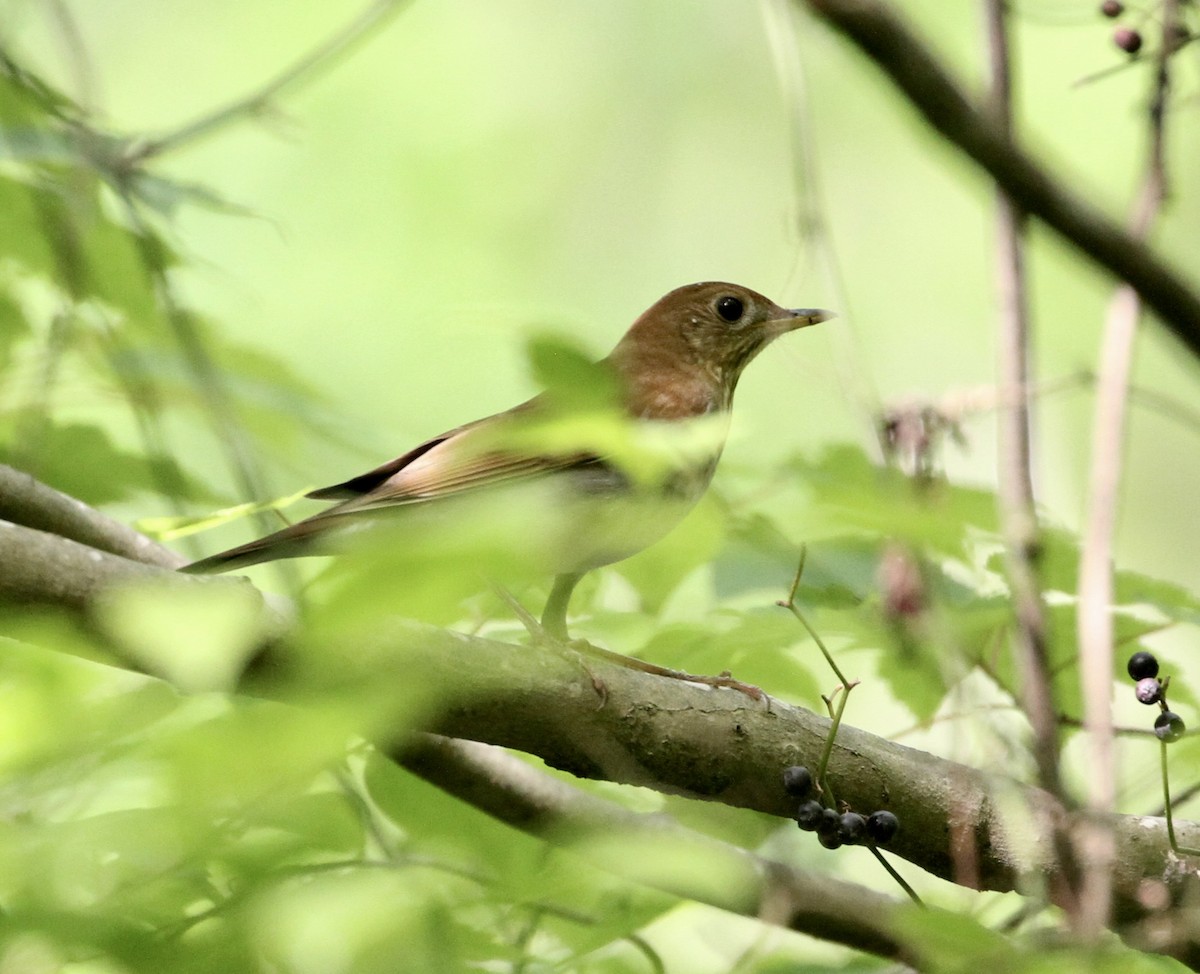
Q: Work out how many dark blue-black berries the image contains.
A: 9